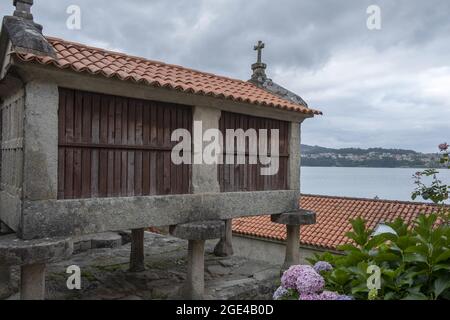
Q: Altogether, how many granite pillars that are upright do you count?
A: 5